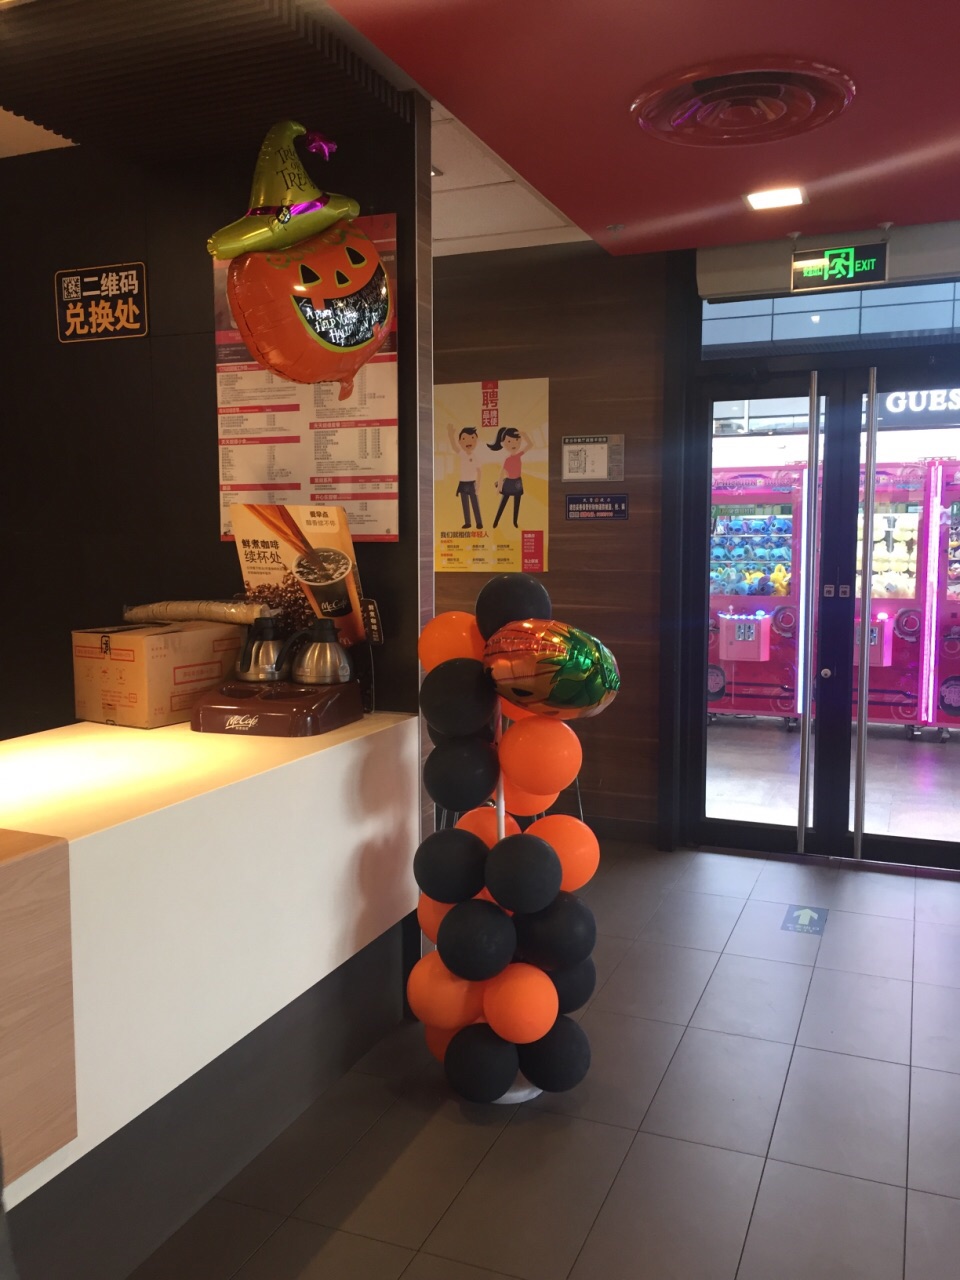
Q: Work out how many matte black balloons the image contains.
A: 11